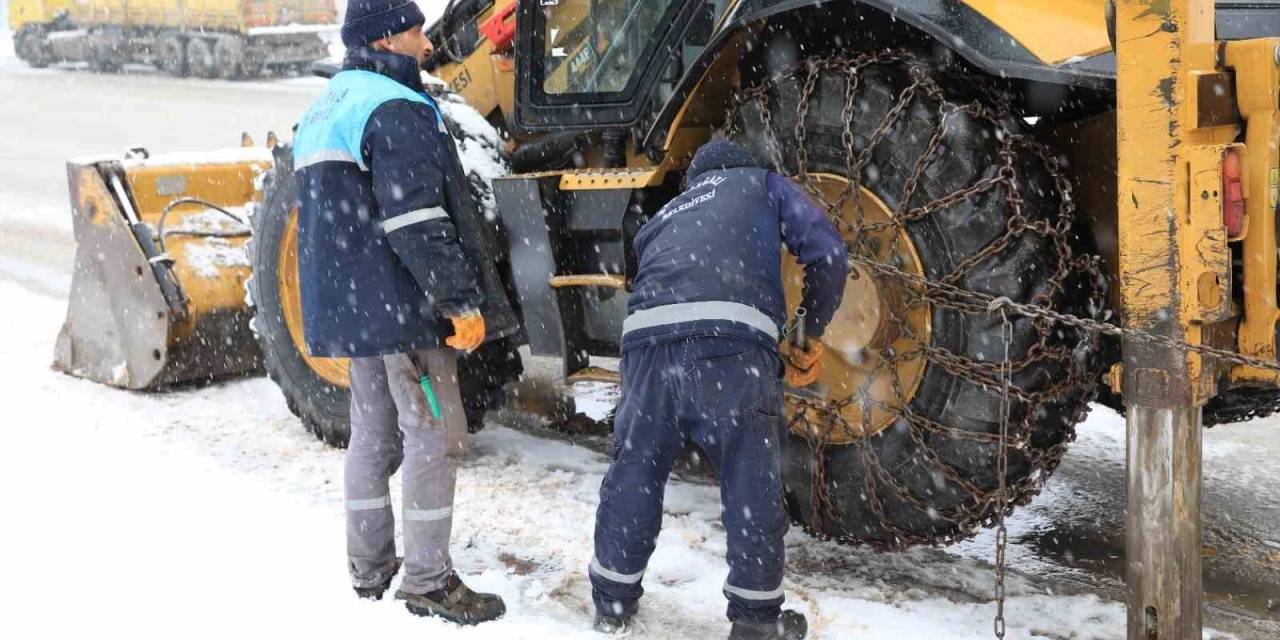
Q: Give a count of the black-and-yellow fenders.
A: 1